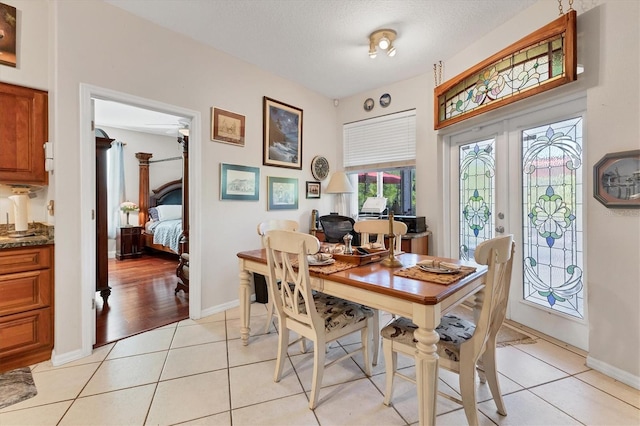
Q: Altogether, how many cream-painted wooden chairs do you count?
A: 4